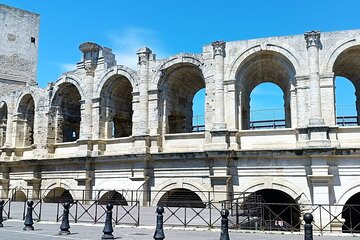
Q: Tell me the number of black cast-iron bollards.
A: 7